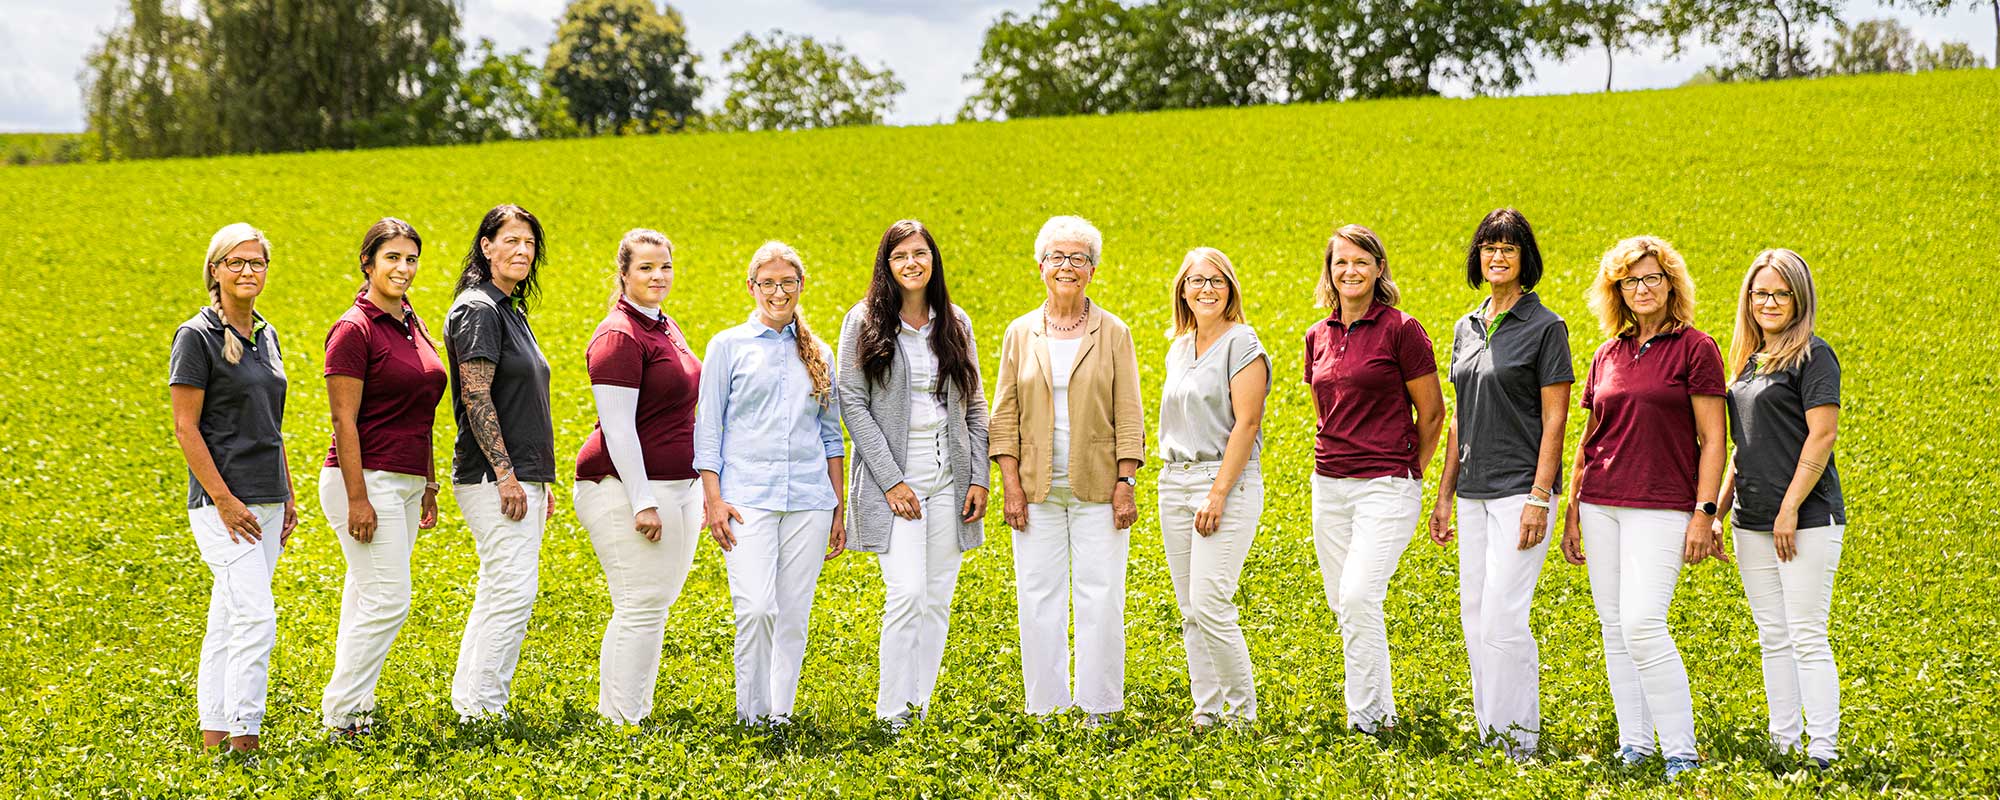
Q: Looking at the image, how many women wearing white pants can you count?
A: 12